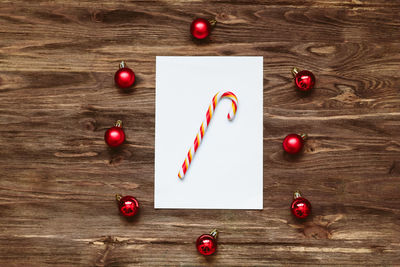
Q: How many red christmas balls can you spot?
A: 8